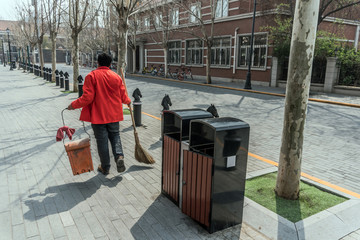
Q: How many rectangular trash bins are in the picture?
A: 2